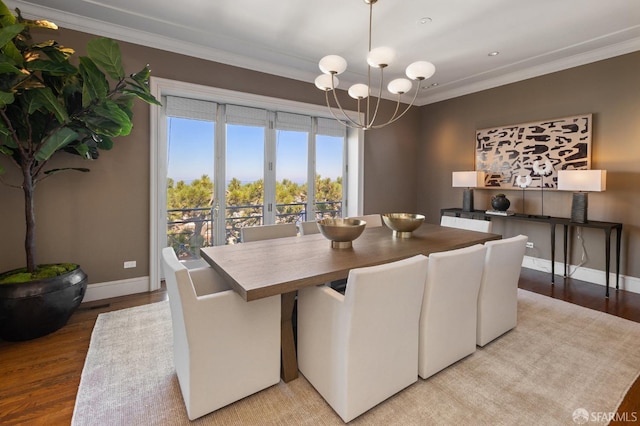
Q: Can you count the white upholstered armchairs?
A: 8